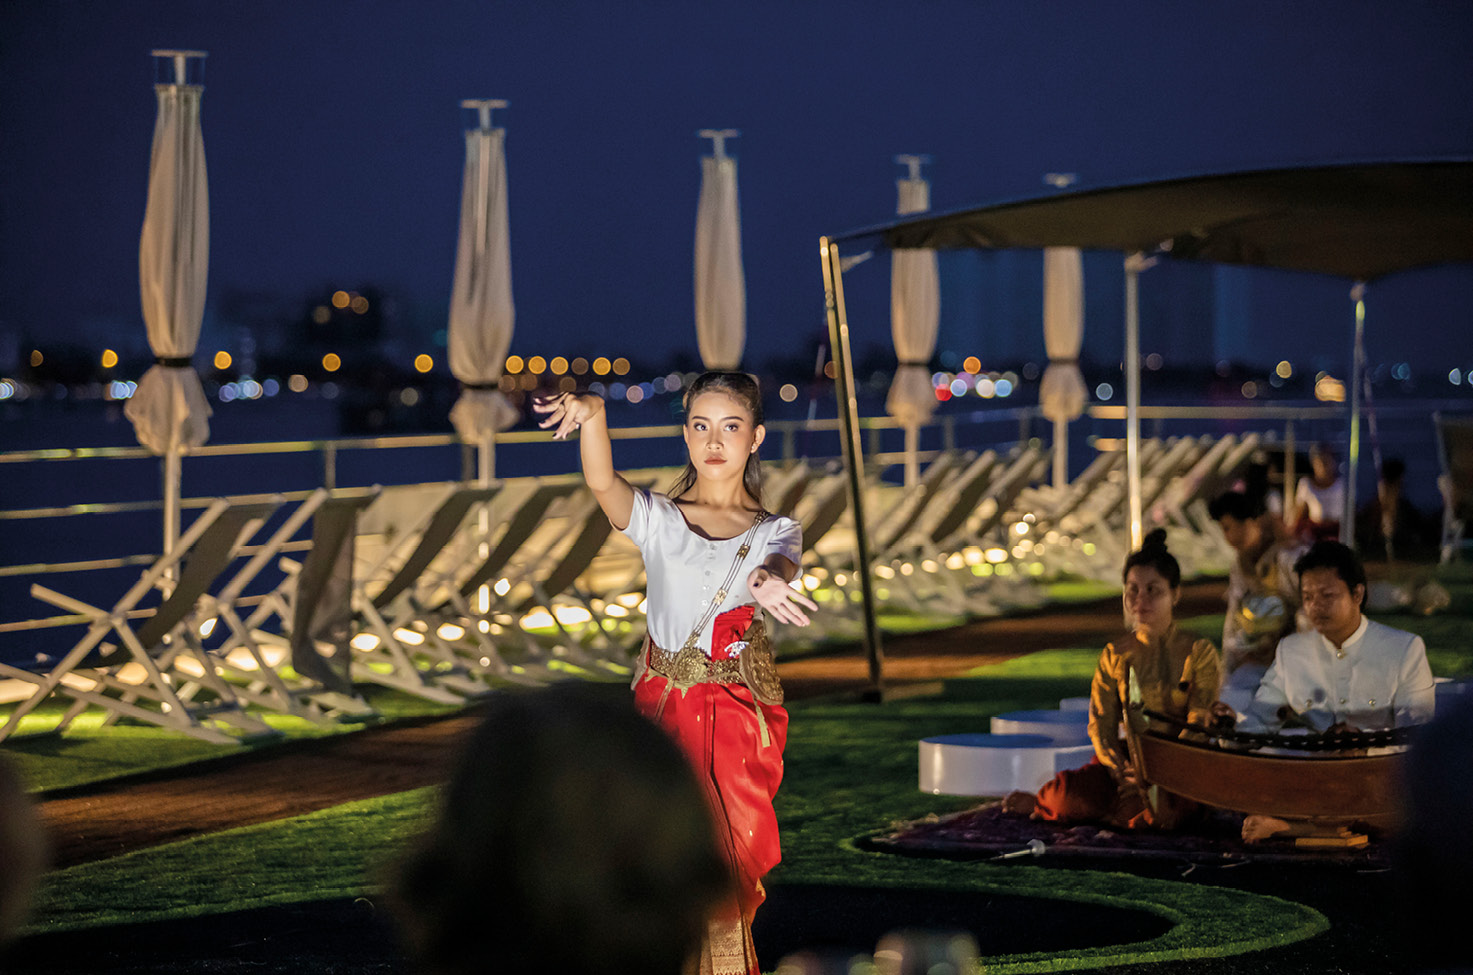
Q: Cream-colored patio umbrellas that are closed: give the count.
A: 5